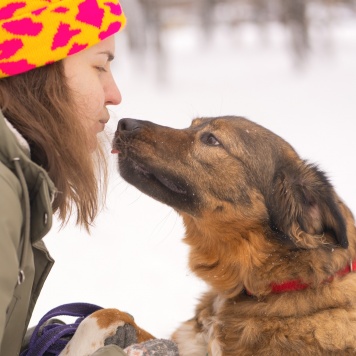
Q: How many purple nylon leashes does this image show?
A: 1